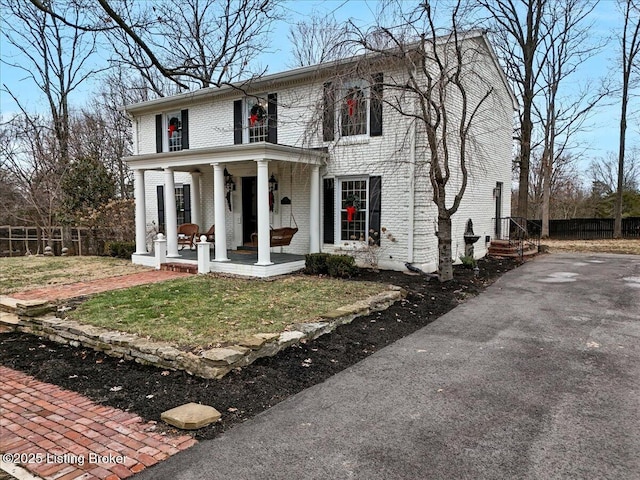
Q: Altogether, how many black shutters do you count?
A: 10